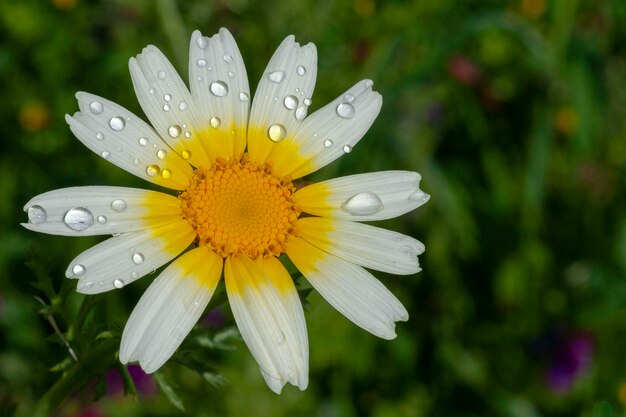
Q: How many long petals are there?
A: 12